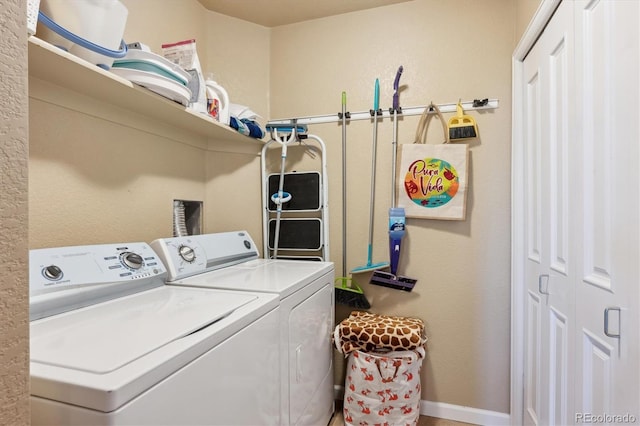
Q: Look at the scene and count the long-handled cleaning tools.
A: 4